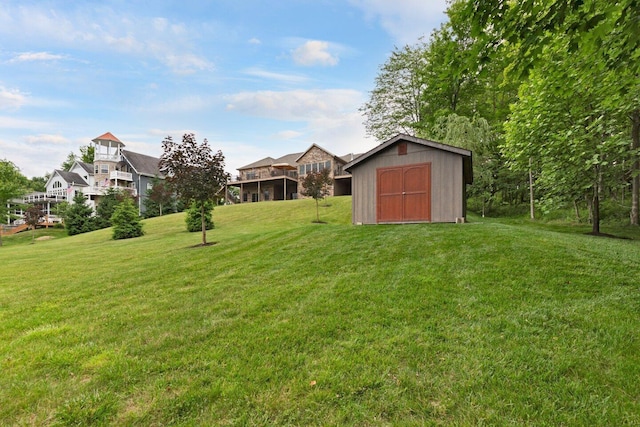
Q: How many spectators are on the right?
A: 0